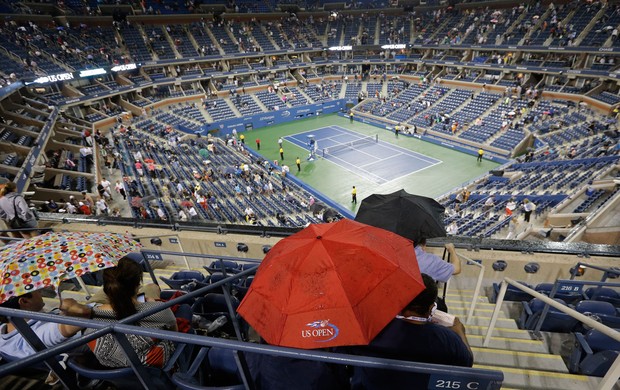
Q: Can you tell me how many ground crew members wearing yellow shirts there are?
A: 7